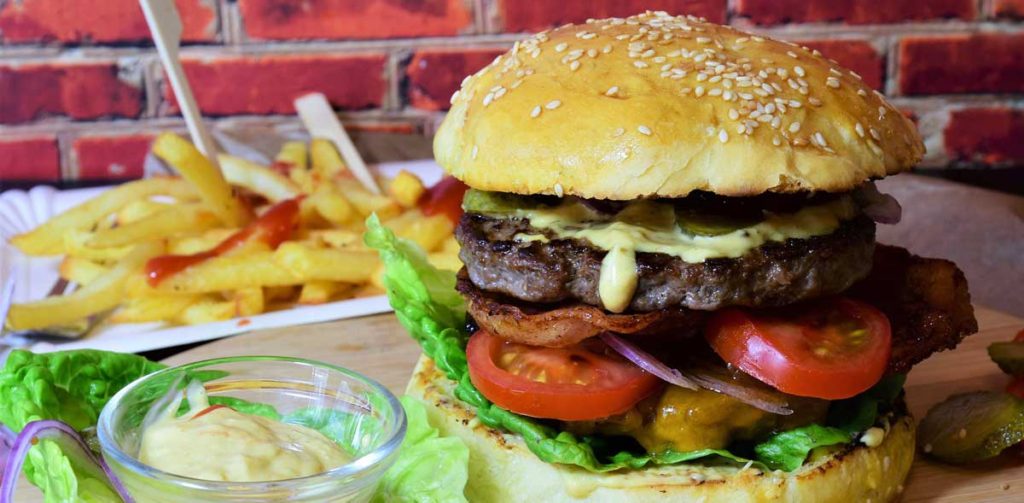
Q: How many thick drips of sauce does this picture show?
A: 1